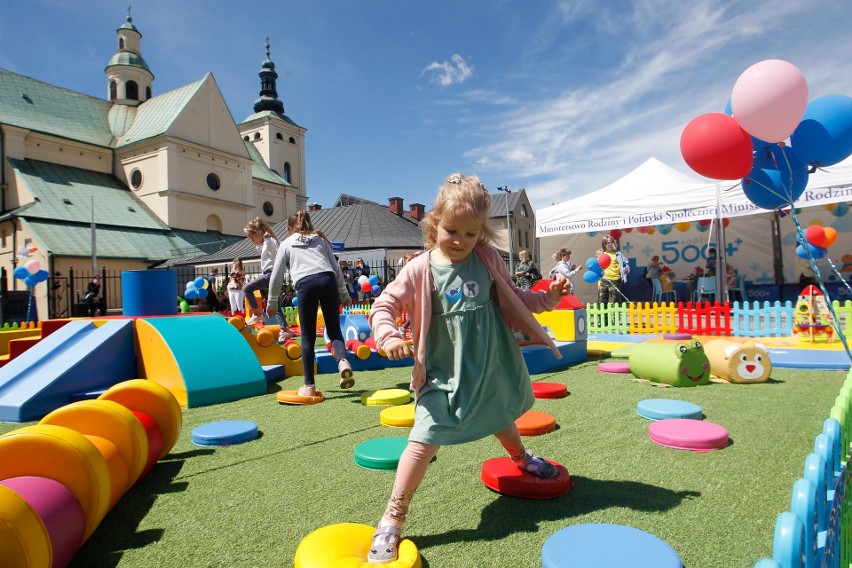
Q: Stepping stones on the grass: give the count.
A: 13